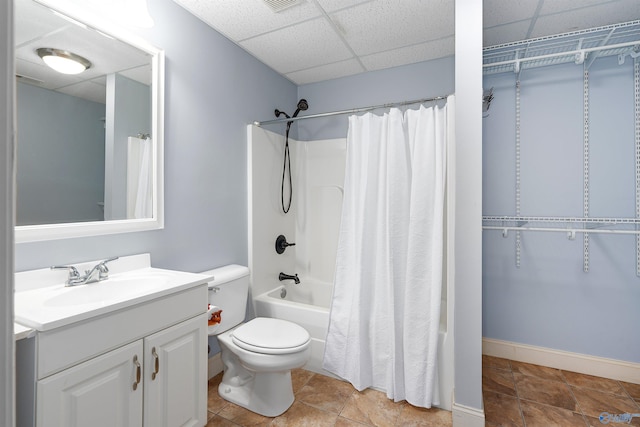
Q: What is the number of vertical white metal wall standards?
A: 3